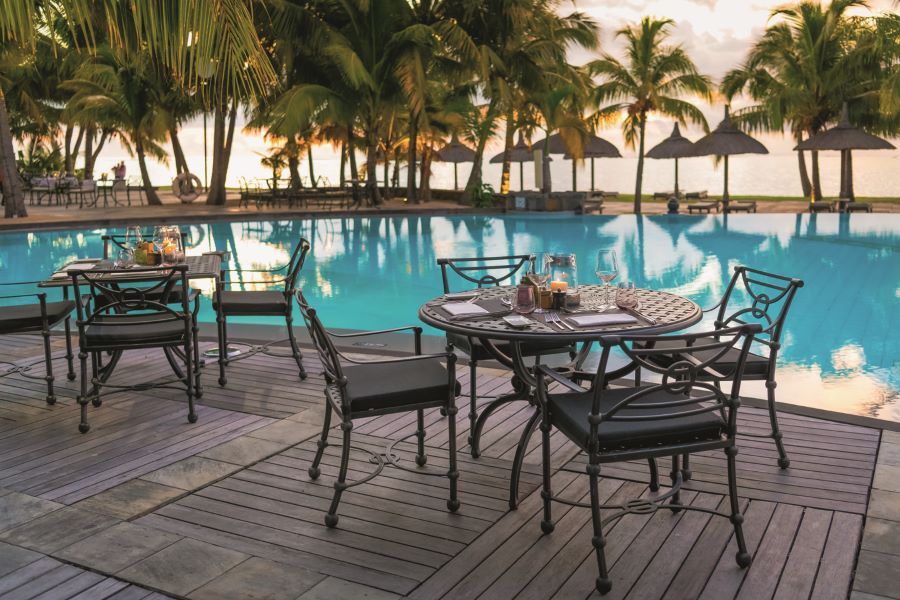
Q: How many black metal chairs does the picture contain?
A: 8